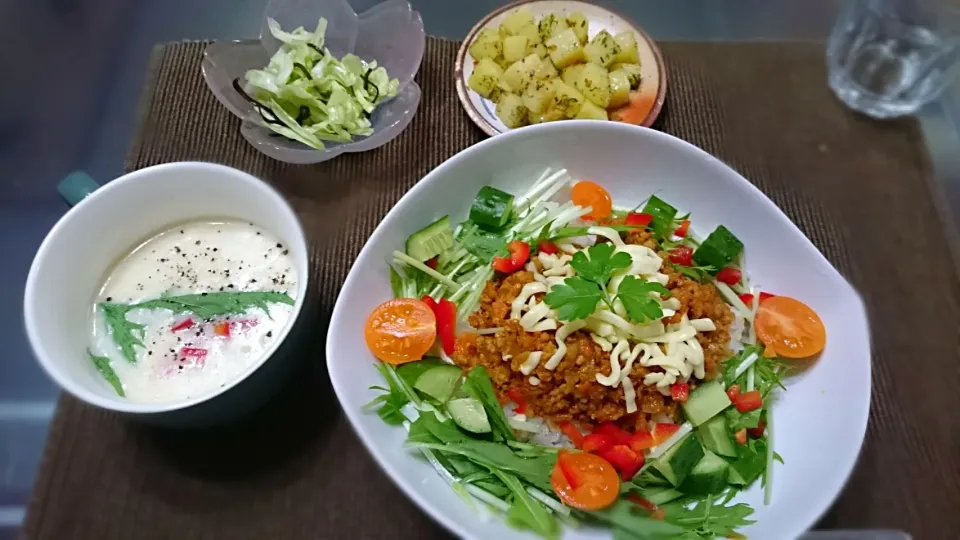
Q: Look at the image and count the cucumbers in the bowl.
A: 10